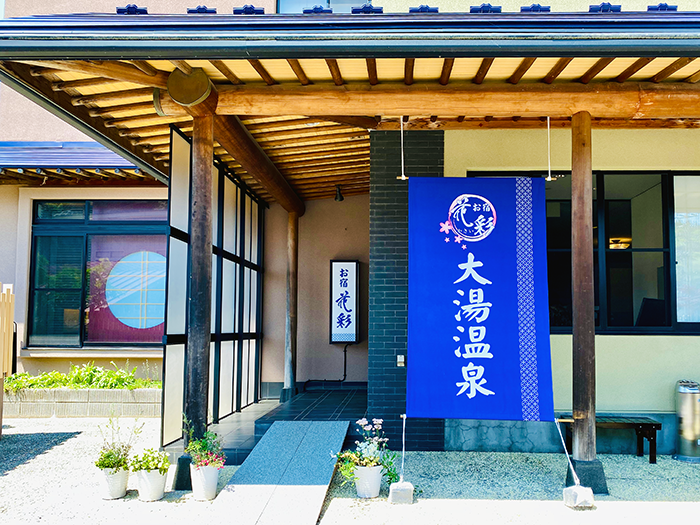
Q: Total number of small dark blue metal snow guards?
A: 10